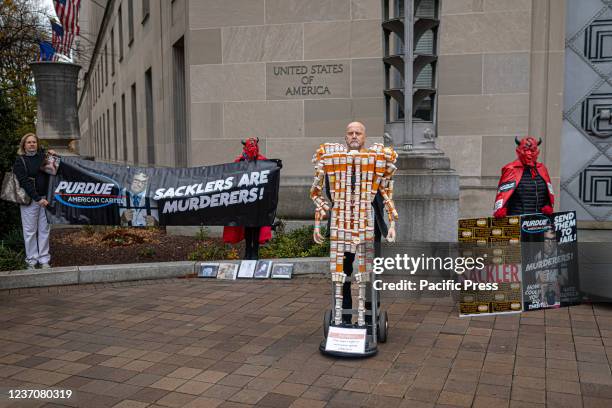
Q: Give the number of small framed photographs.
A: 5